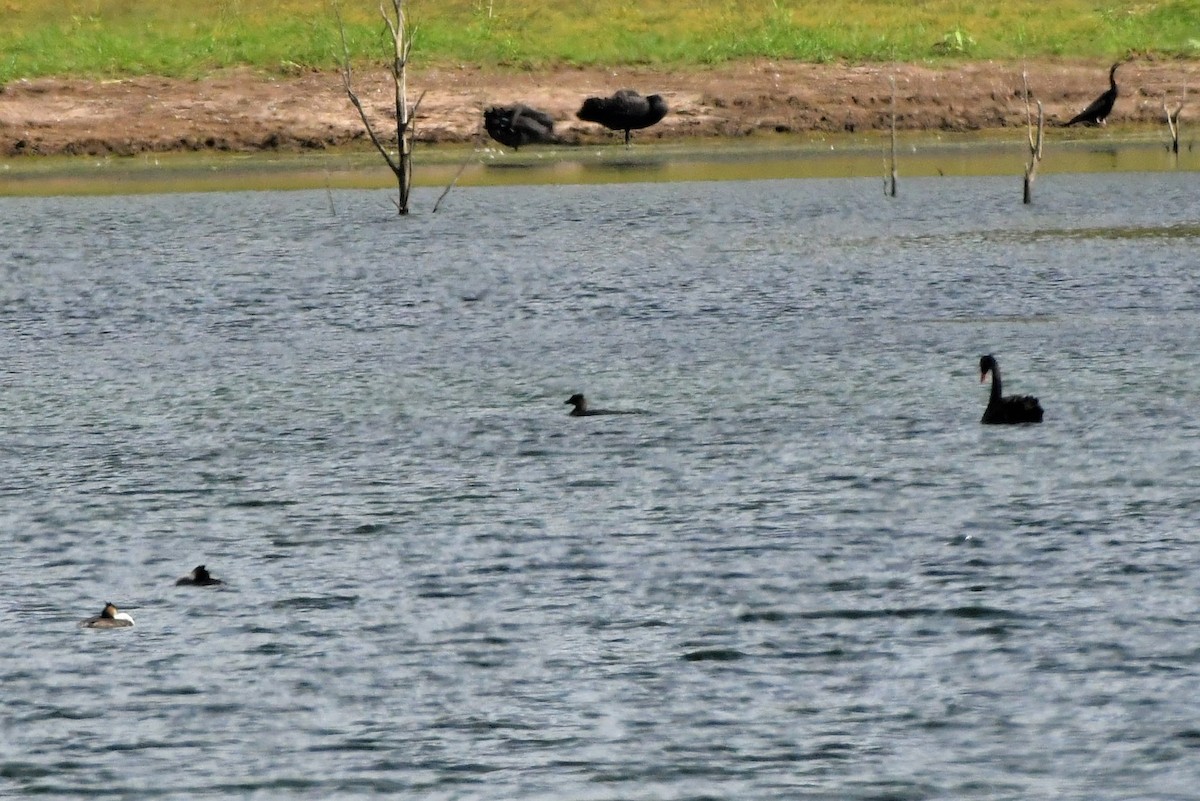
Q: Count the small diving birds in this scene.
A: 3